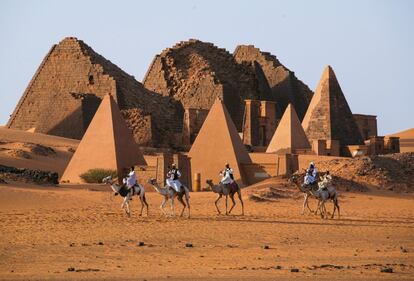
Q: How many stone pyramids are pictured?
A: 7